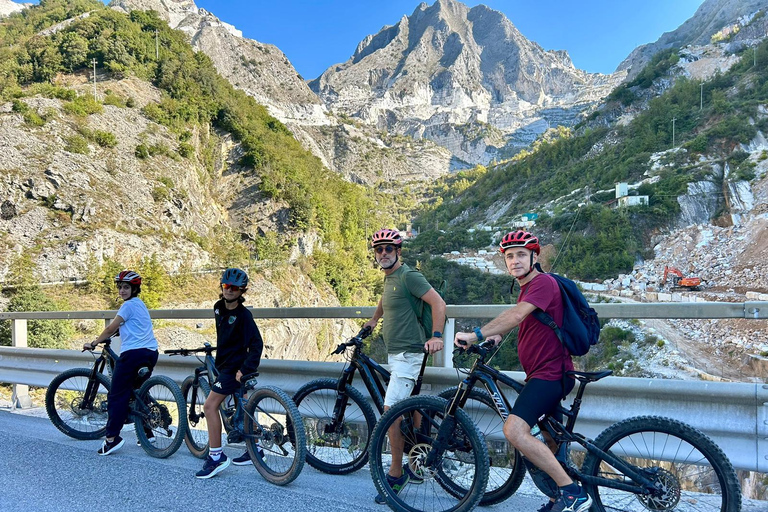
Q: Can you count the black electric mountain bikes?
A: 4